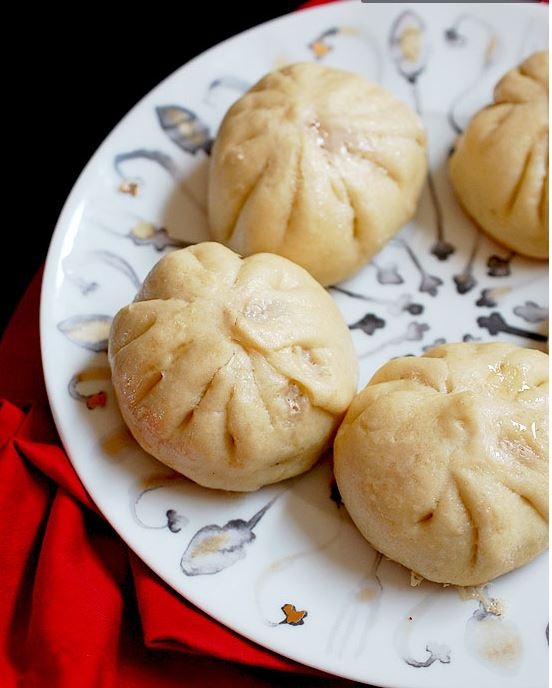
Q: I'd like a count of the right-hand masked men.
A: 0